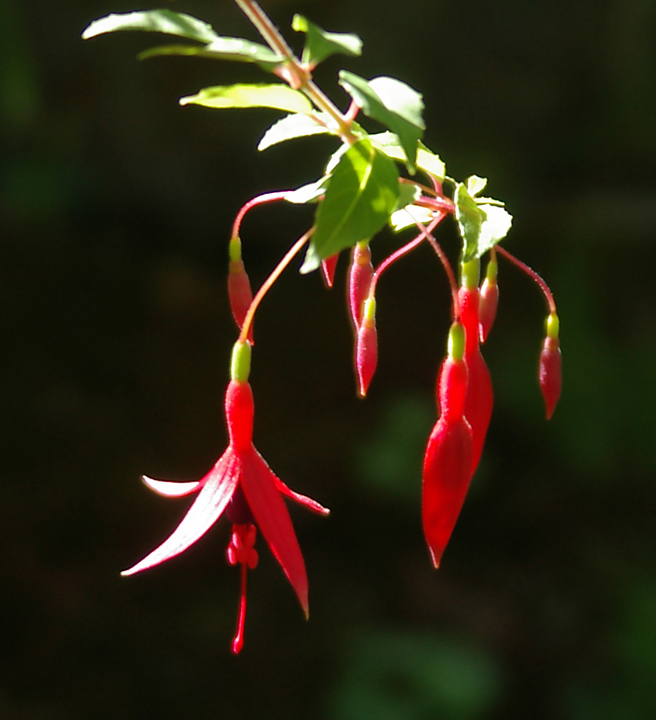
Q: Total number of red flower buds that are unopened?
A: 8